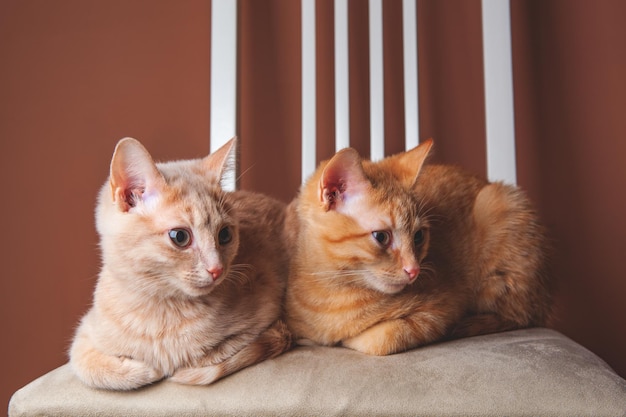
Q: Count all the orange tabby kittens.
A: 2